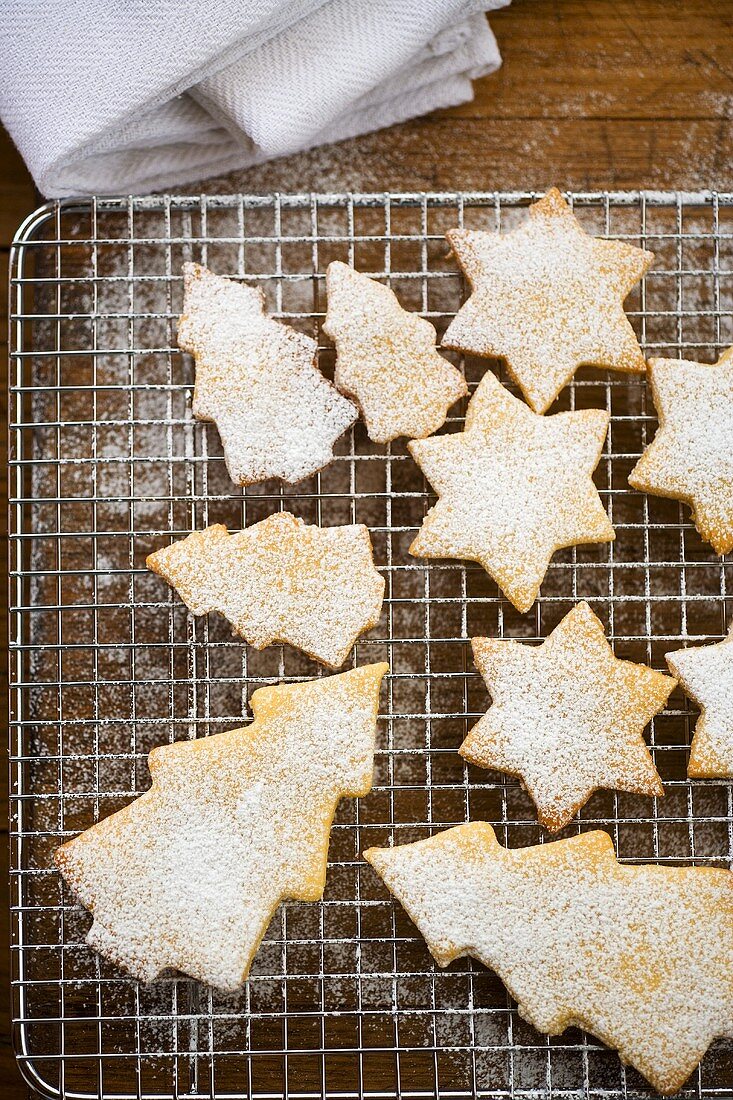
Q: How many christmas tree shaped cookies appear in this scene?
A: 5